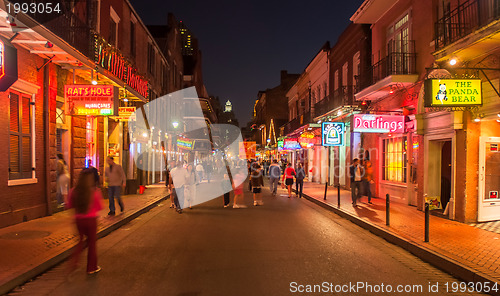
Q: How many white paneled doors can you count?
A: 1